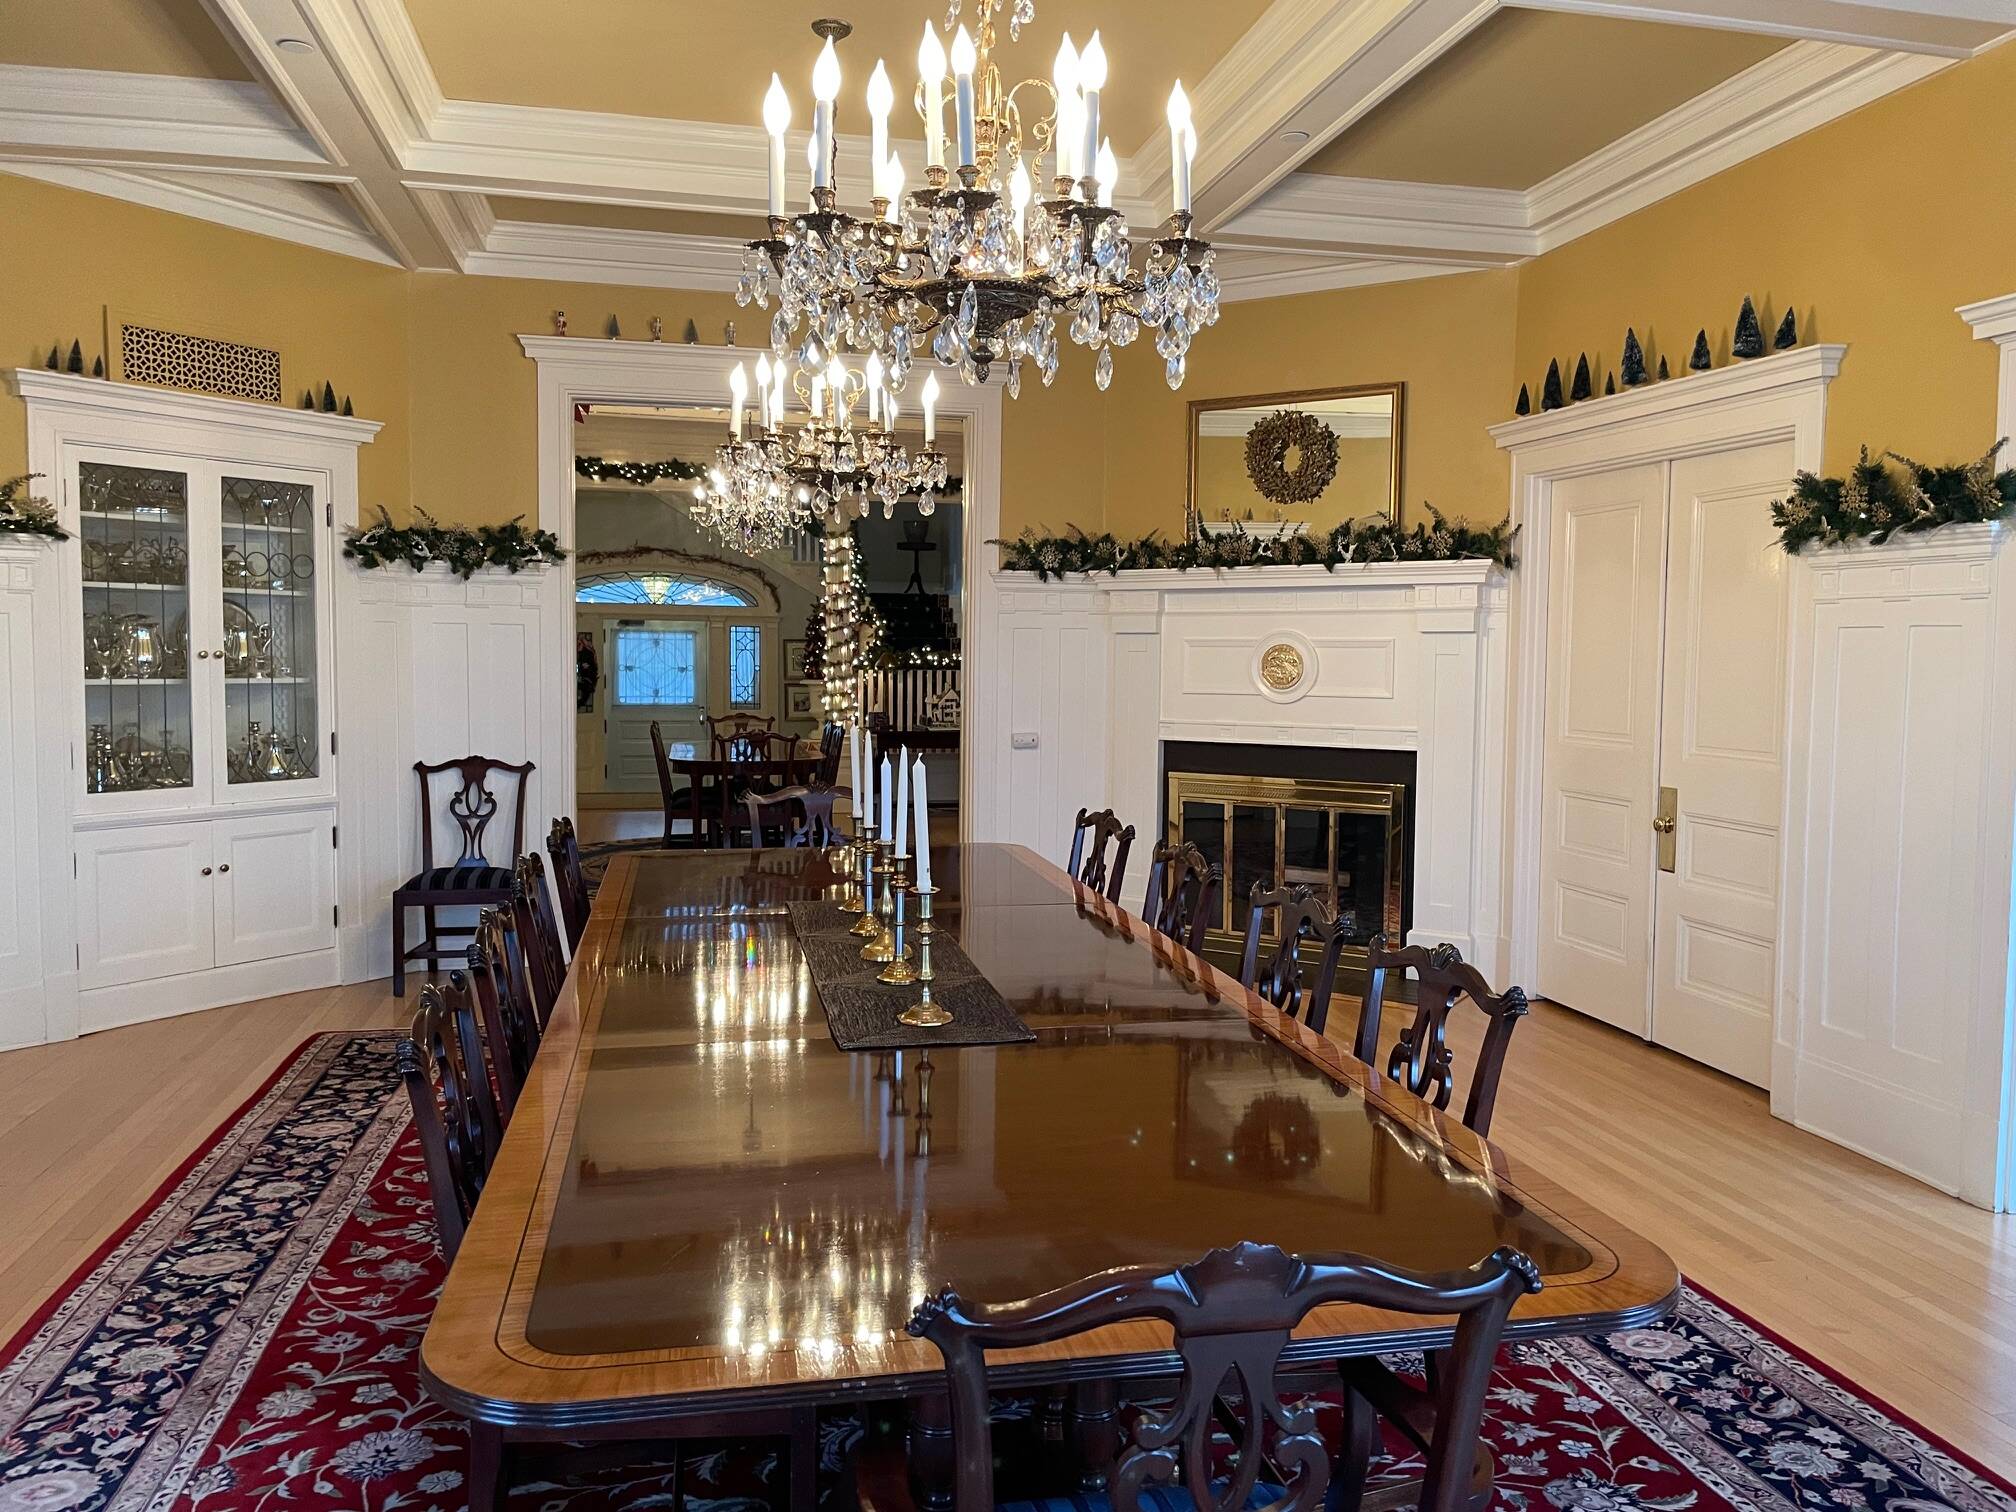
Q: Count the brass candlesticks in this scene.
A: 5